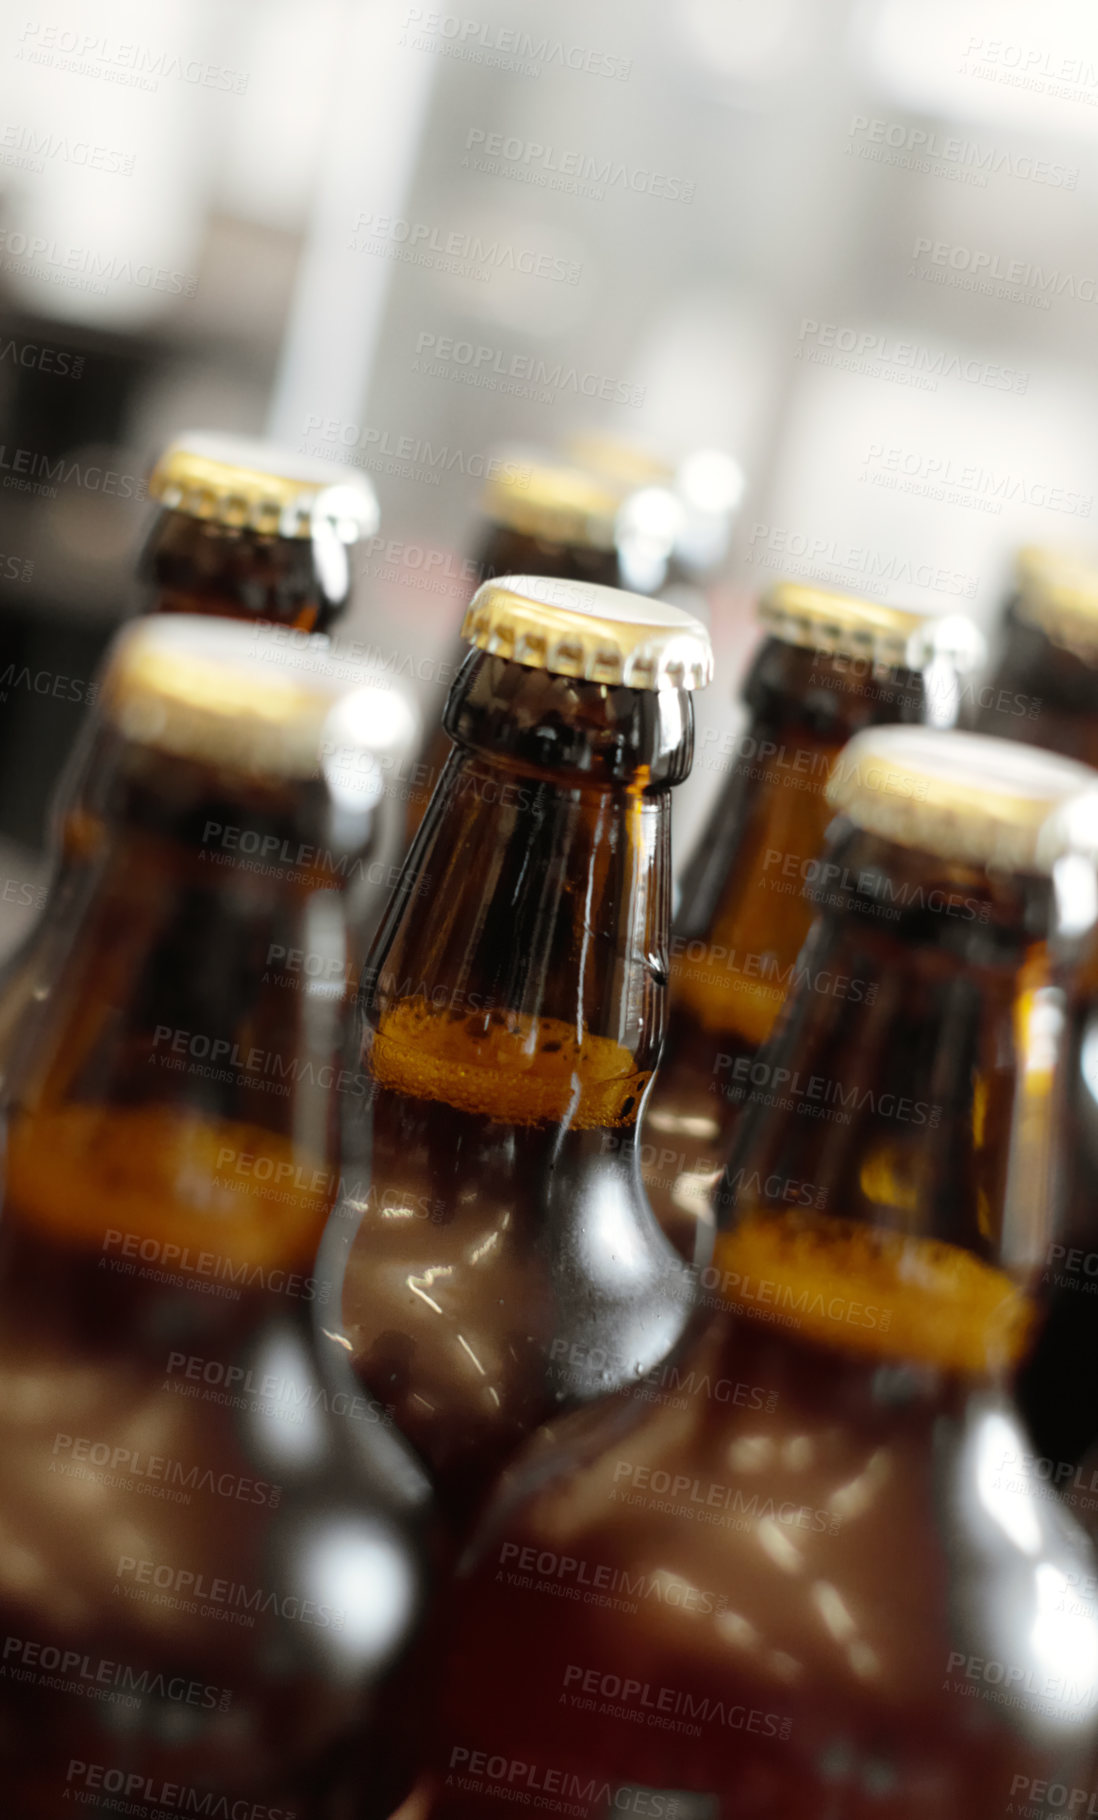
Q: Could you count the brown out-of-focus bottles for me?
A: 7